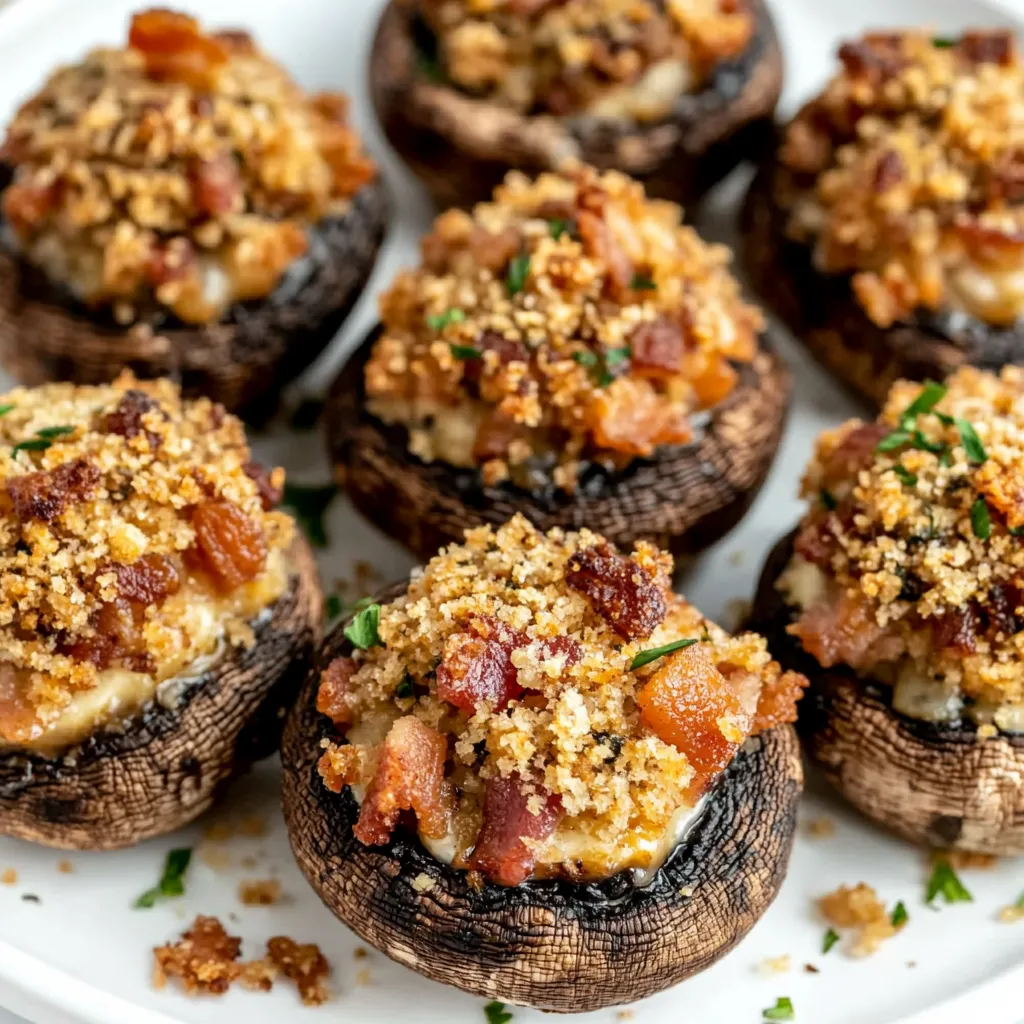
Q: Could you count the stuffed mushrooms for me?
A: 7